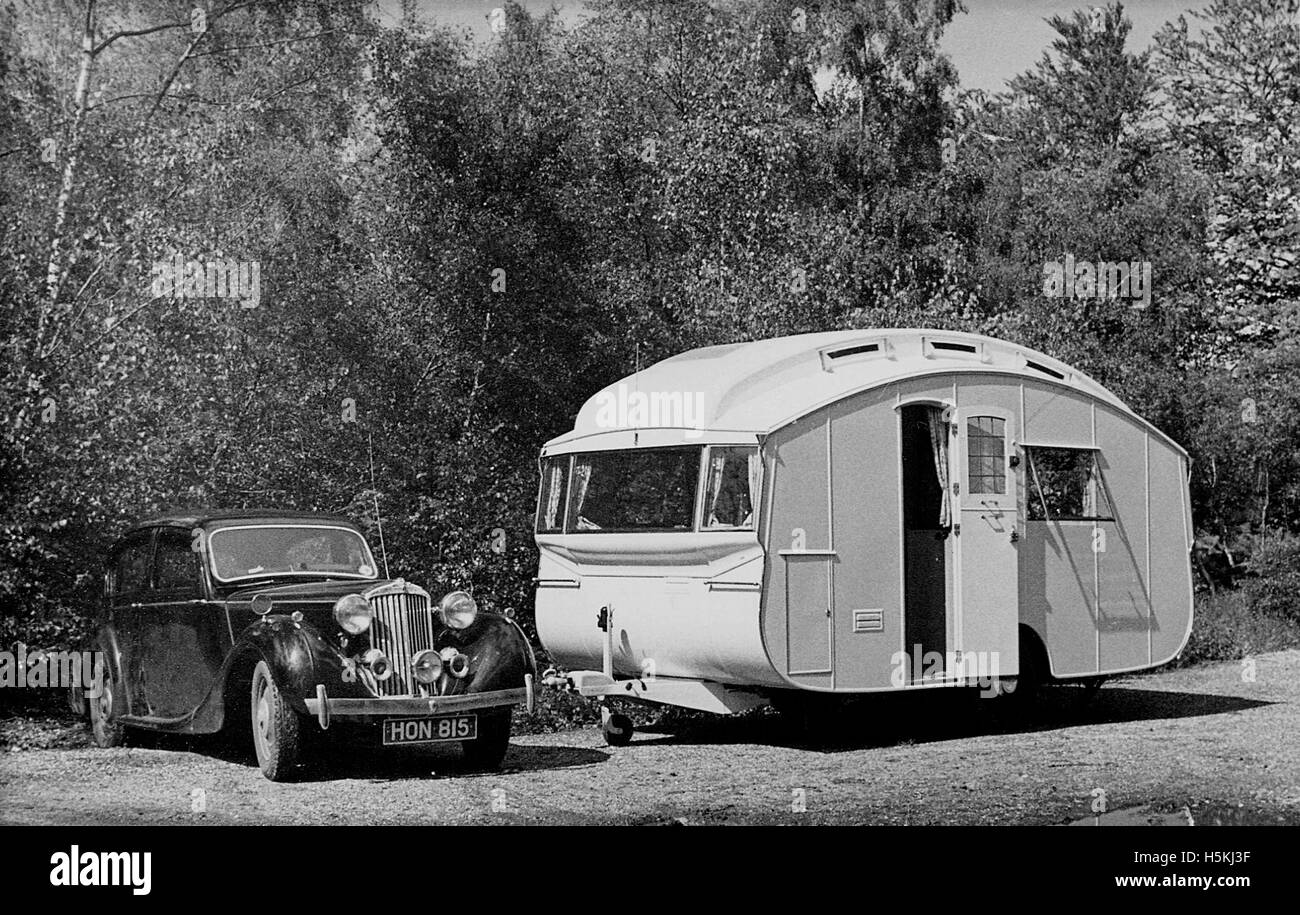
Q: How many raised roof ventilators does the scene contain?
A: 3